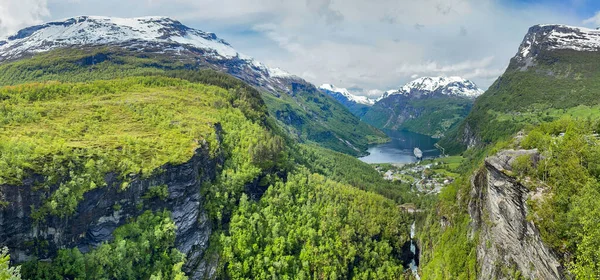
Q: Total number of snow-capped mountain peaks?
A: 4